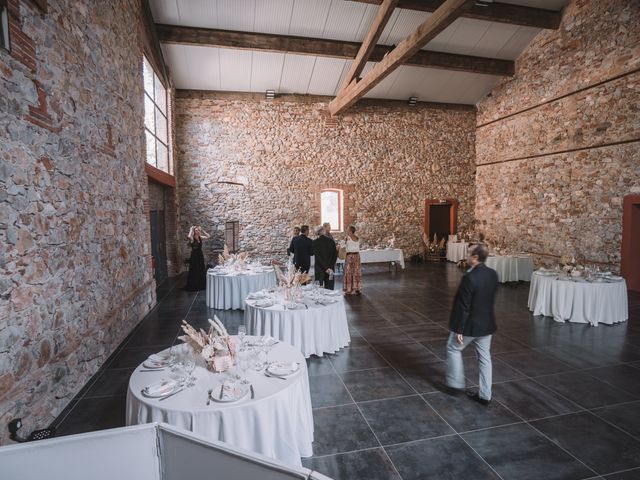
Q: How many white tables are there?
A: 7